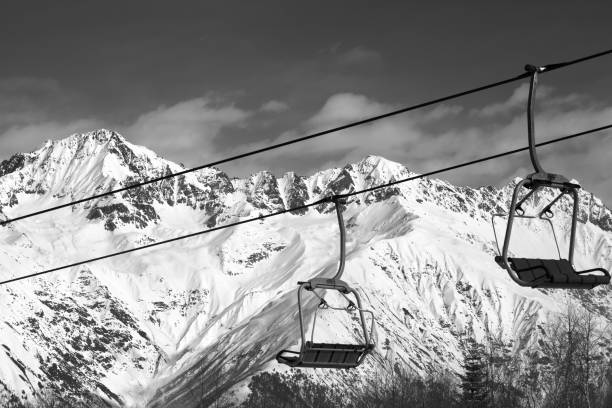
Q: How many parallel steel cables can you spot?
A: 2